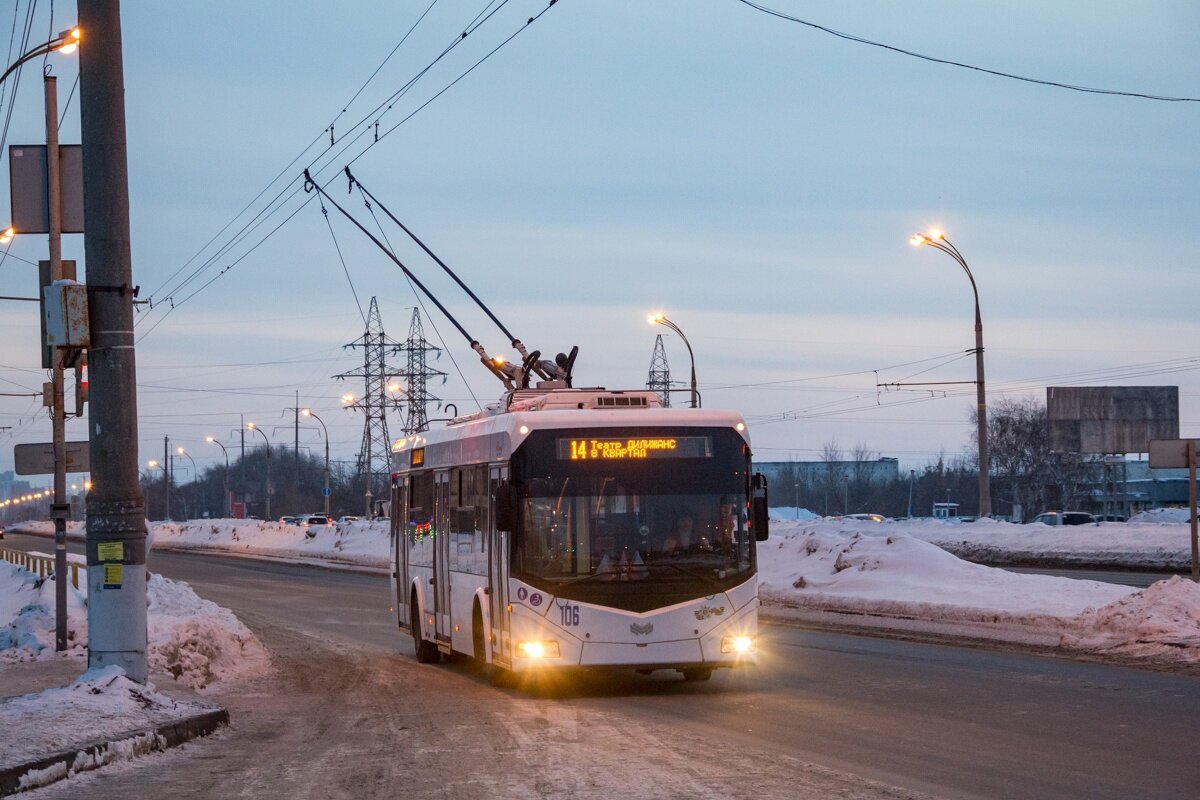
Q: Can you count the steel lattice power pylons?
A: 3